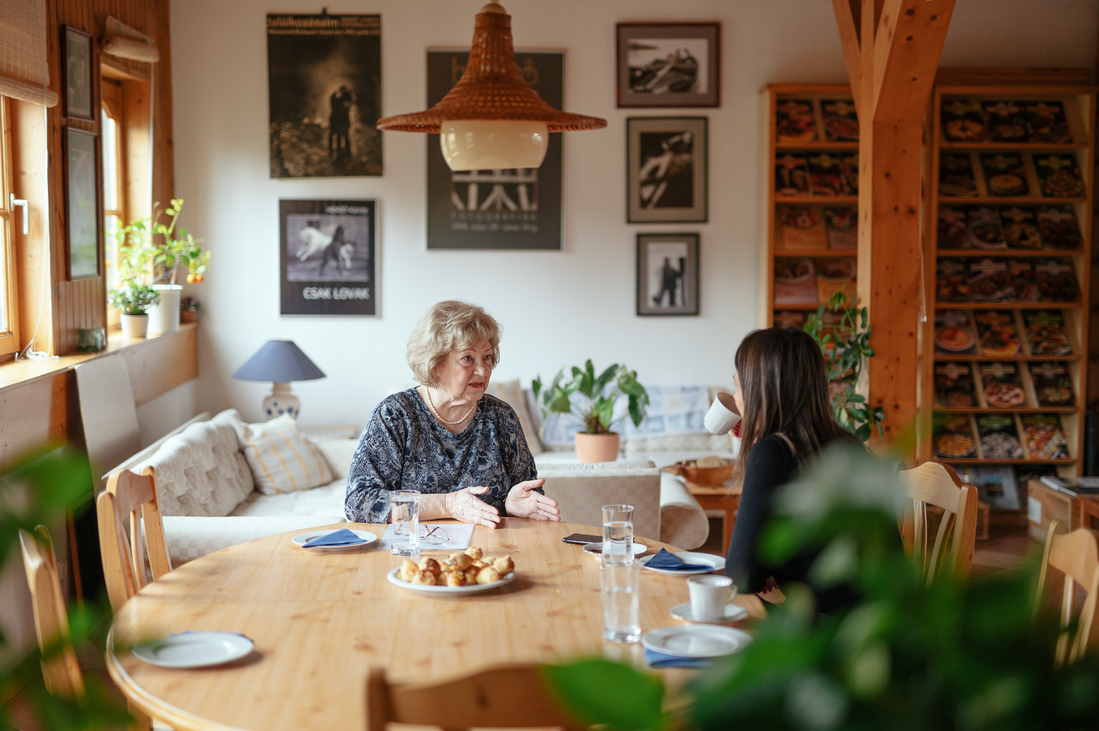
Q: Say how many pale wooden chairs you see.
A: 5